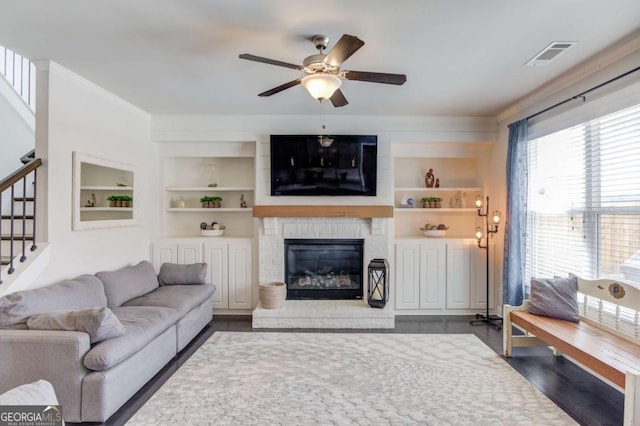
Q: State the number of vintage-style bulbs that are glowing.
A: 3